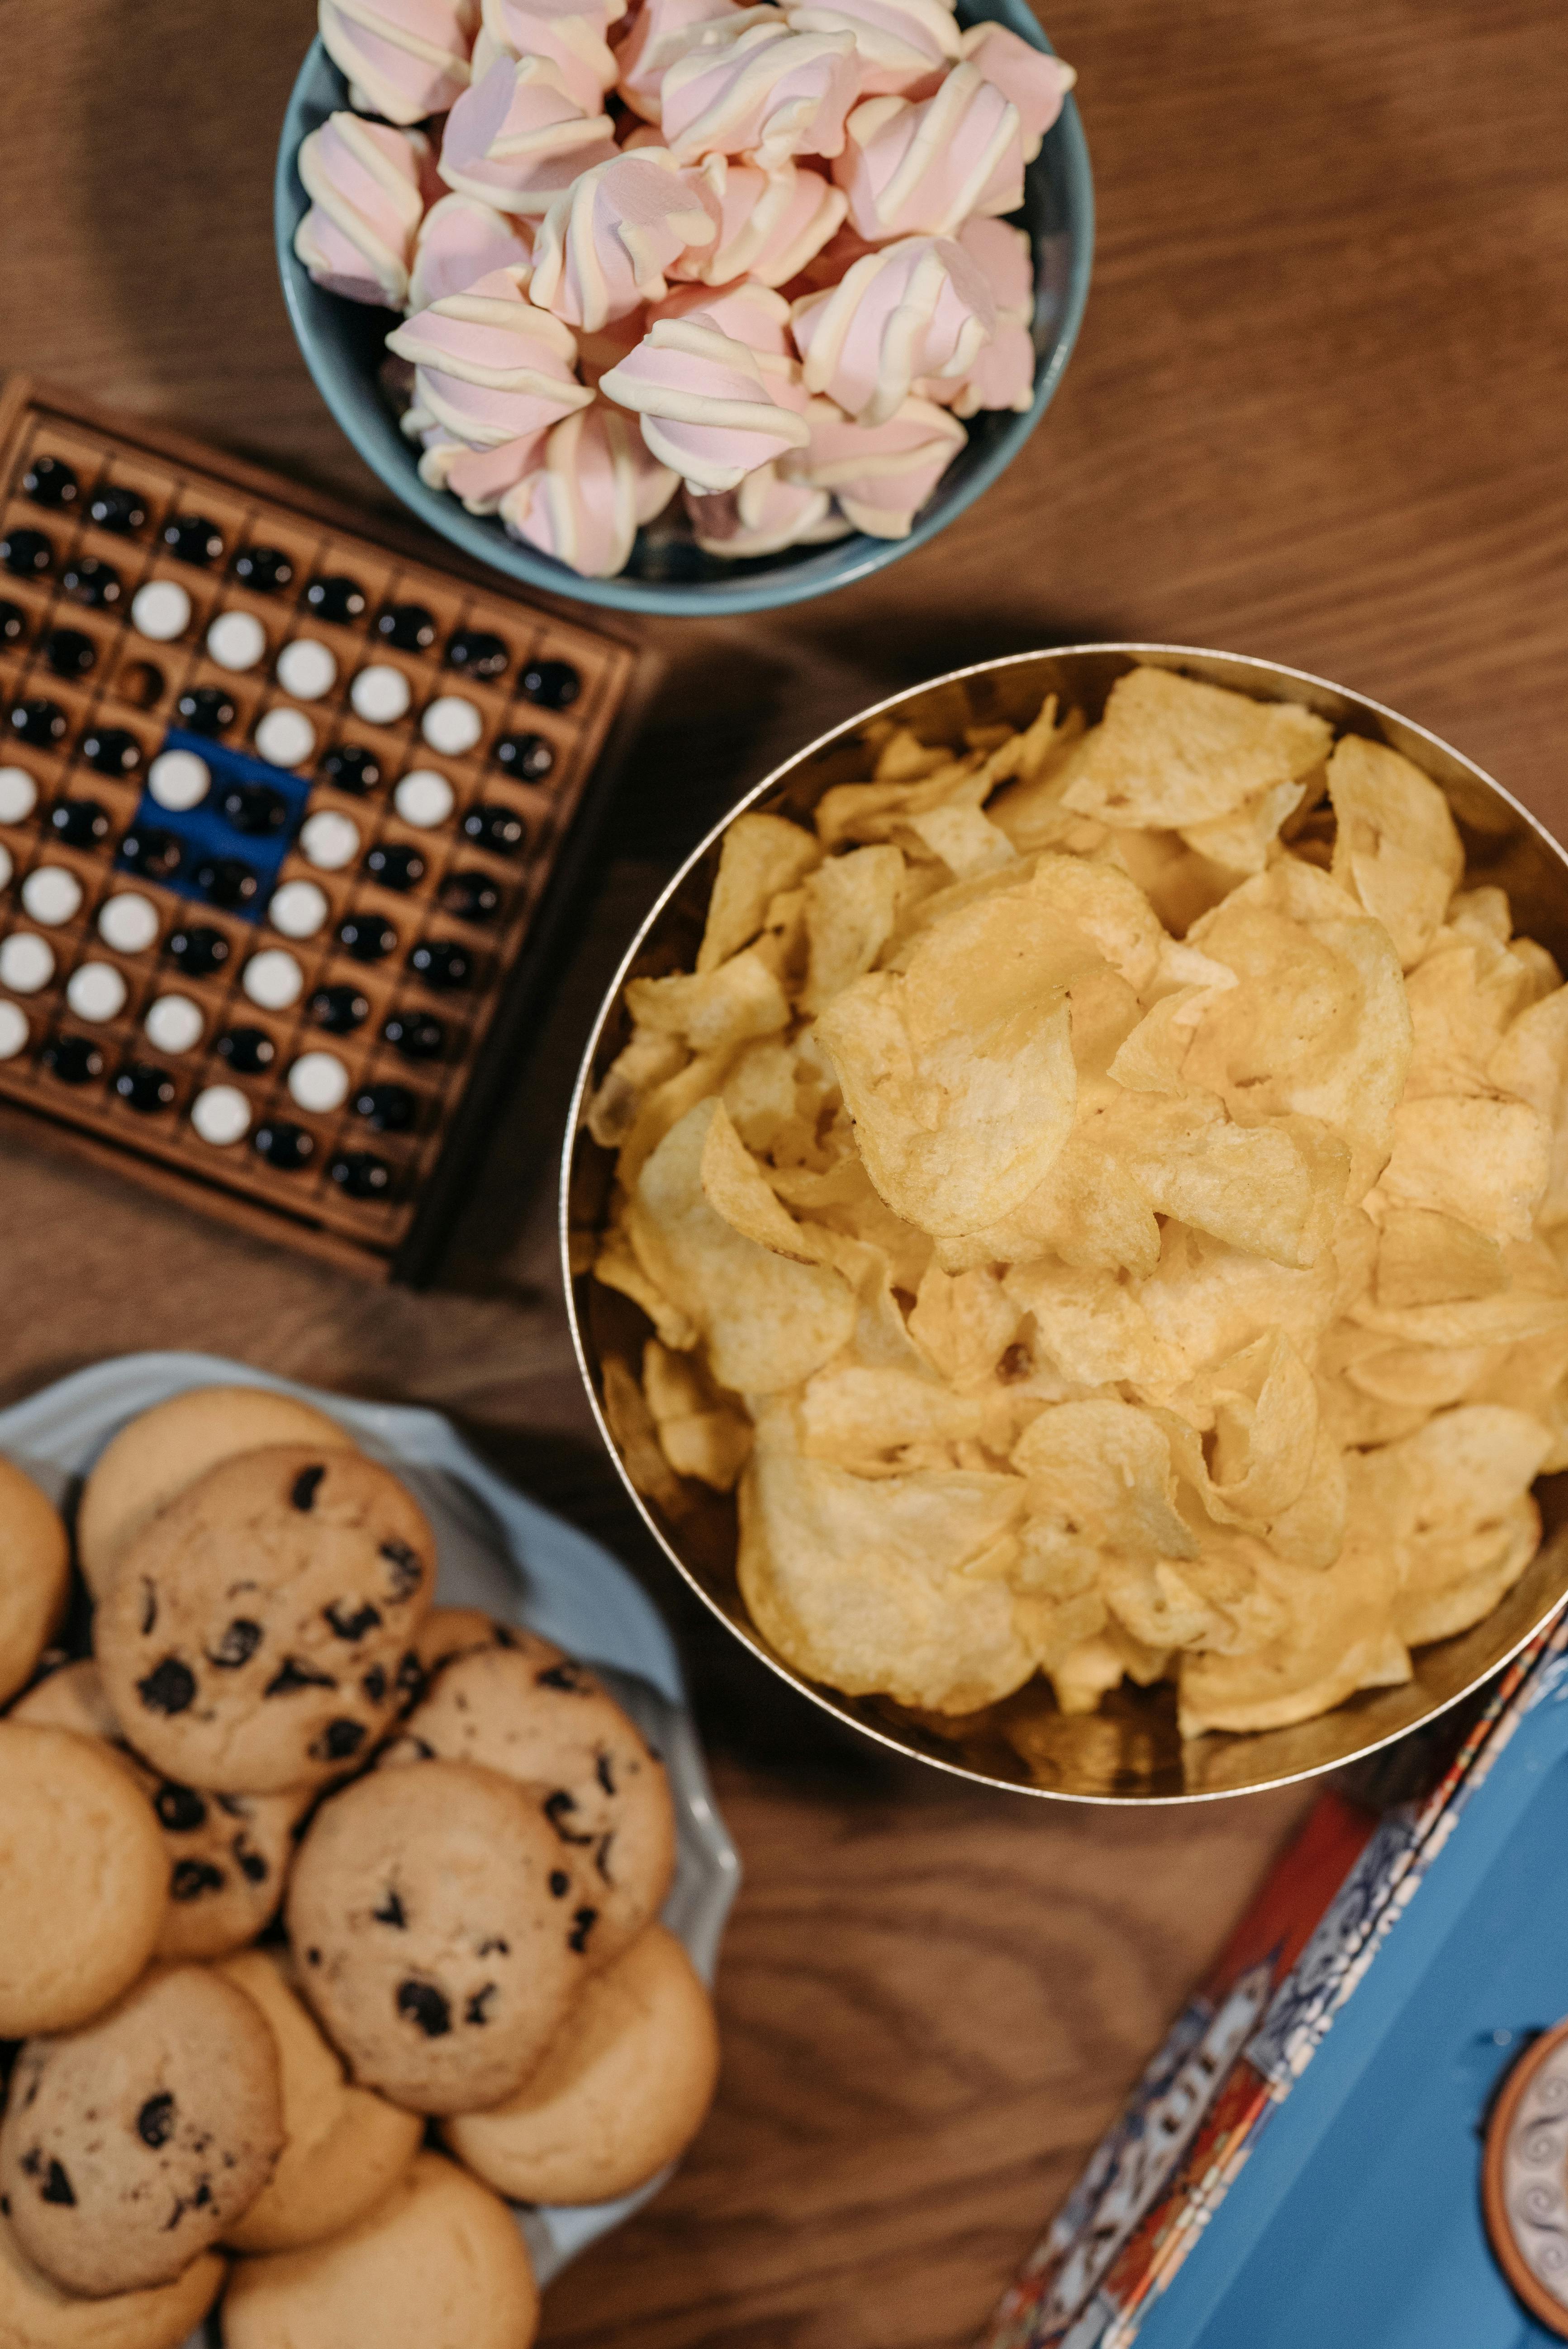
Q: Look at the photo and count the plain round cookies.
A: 7